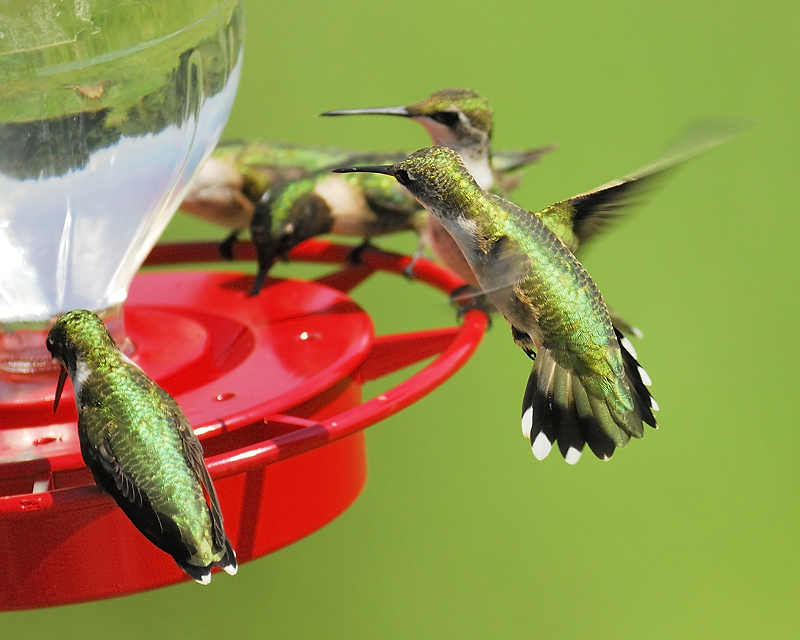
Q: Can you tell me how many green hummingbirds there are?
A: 5